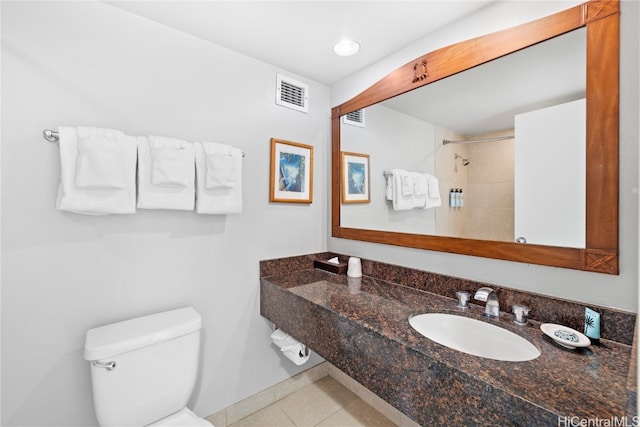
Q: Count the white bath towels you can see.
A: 3